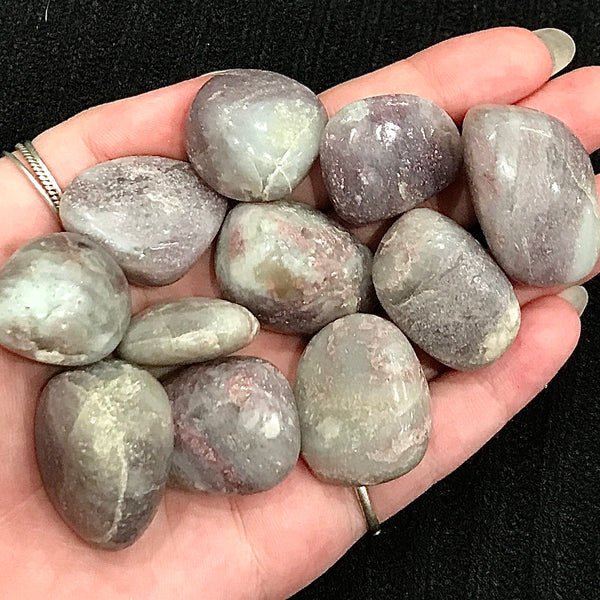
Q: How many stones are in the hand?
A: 11